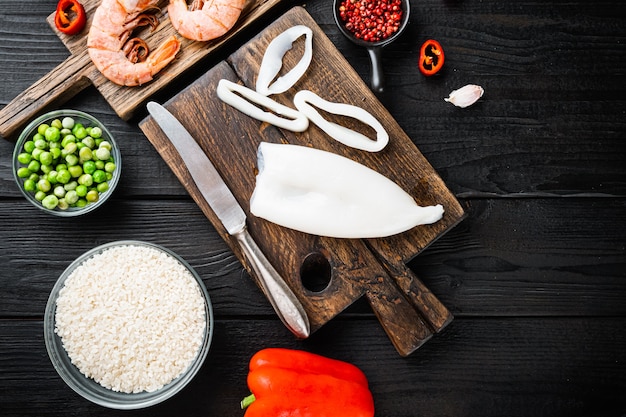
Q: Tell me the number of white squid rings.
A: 3